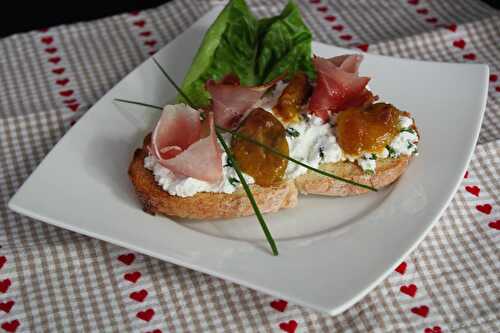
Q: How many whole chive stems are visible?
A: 2